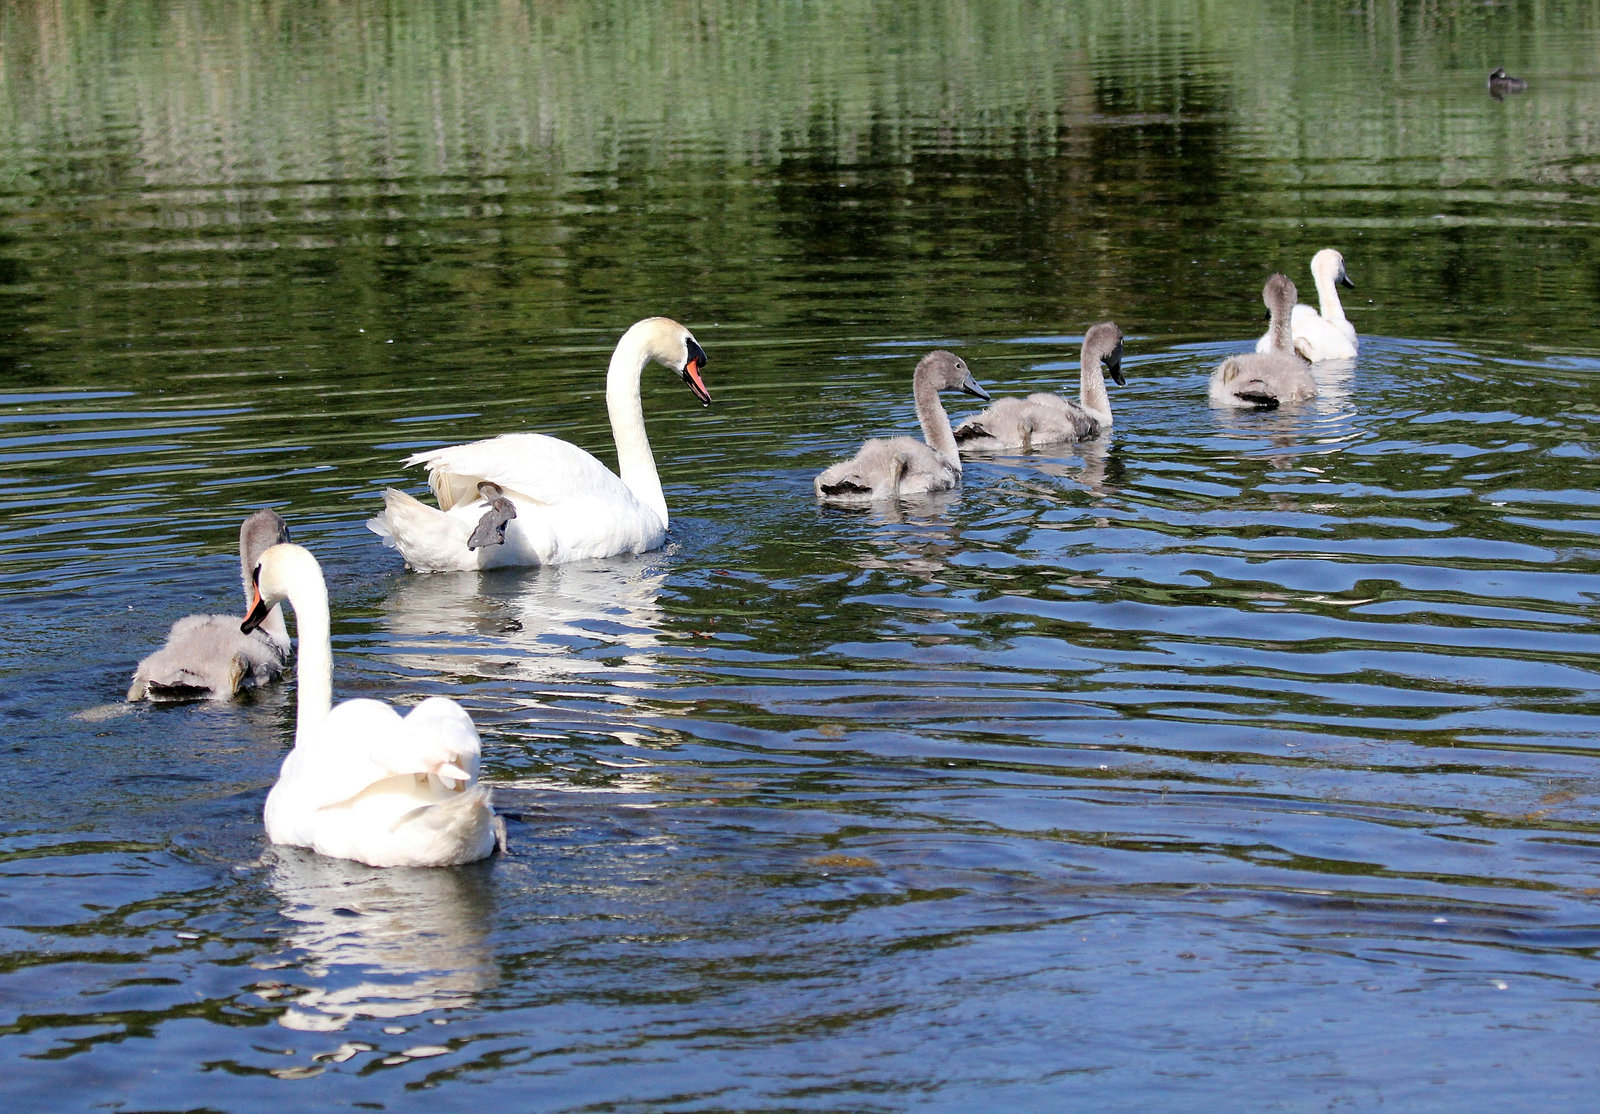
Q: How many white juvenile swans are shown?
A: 1